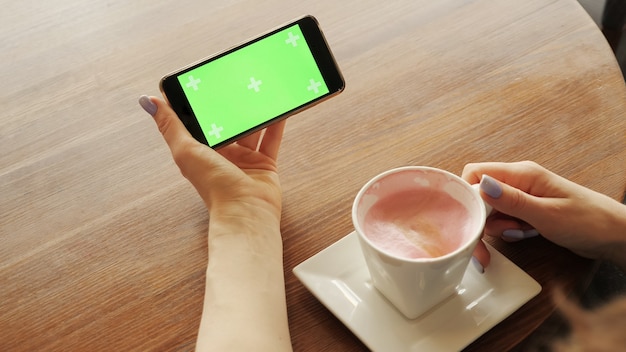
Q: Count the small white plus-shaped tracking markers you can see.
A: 5